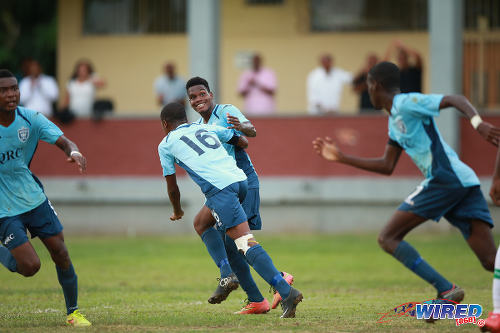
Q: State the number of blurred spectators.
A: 7